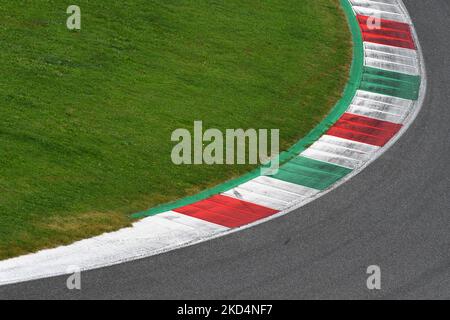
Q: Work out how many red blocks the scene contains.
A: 3